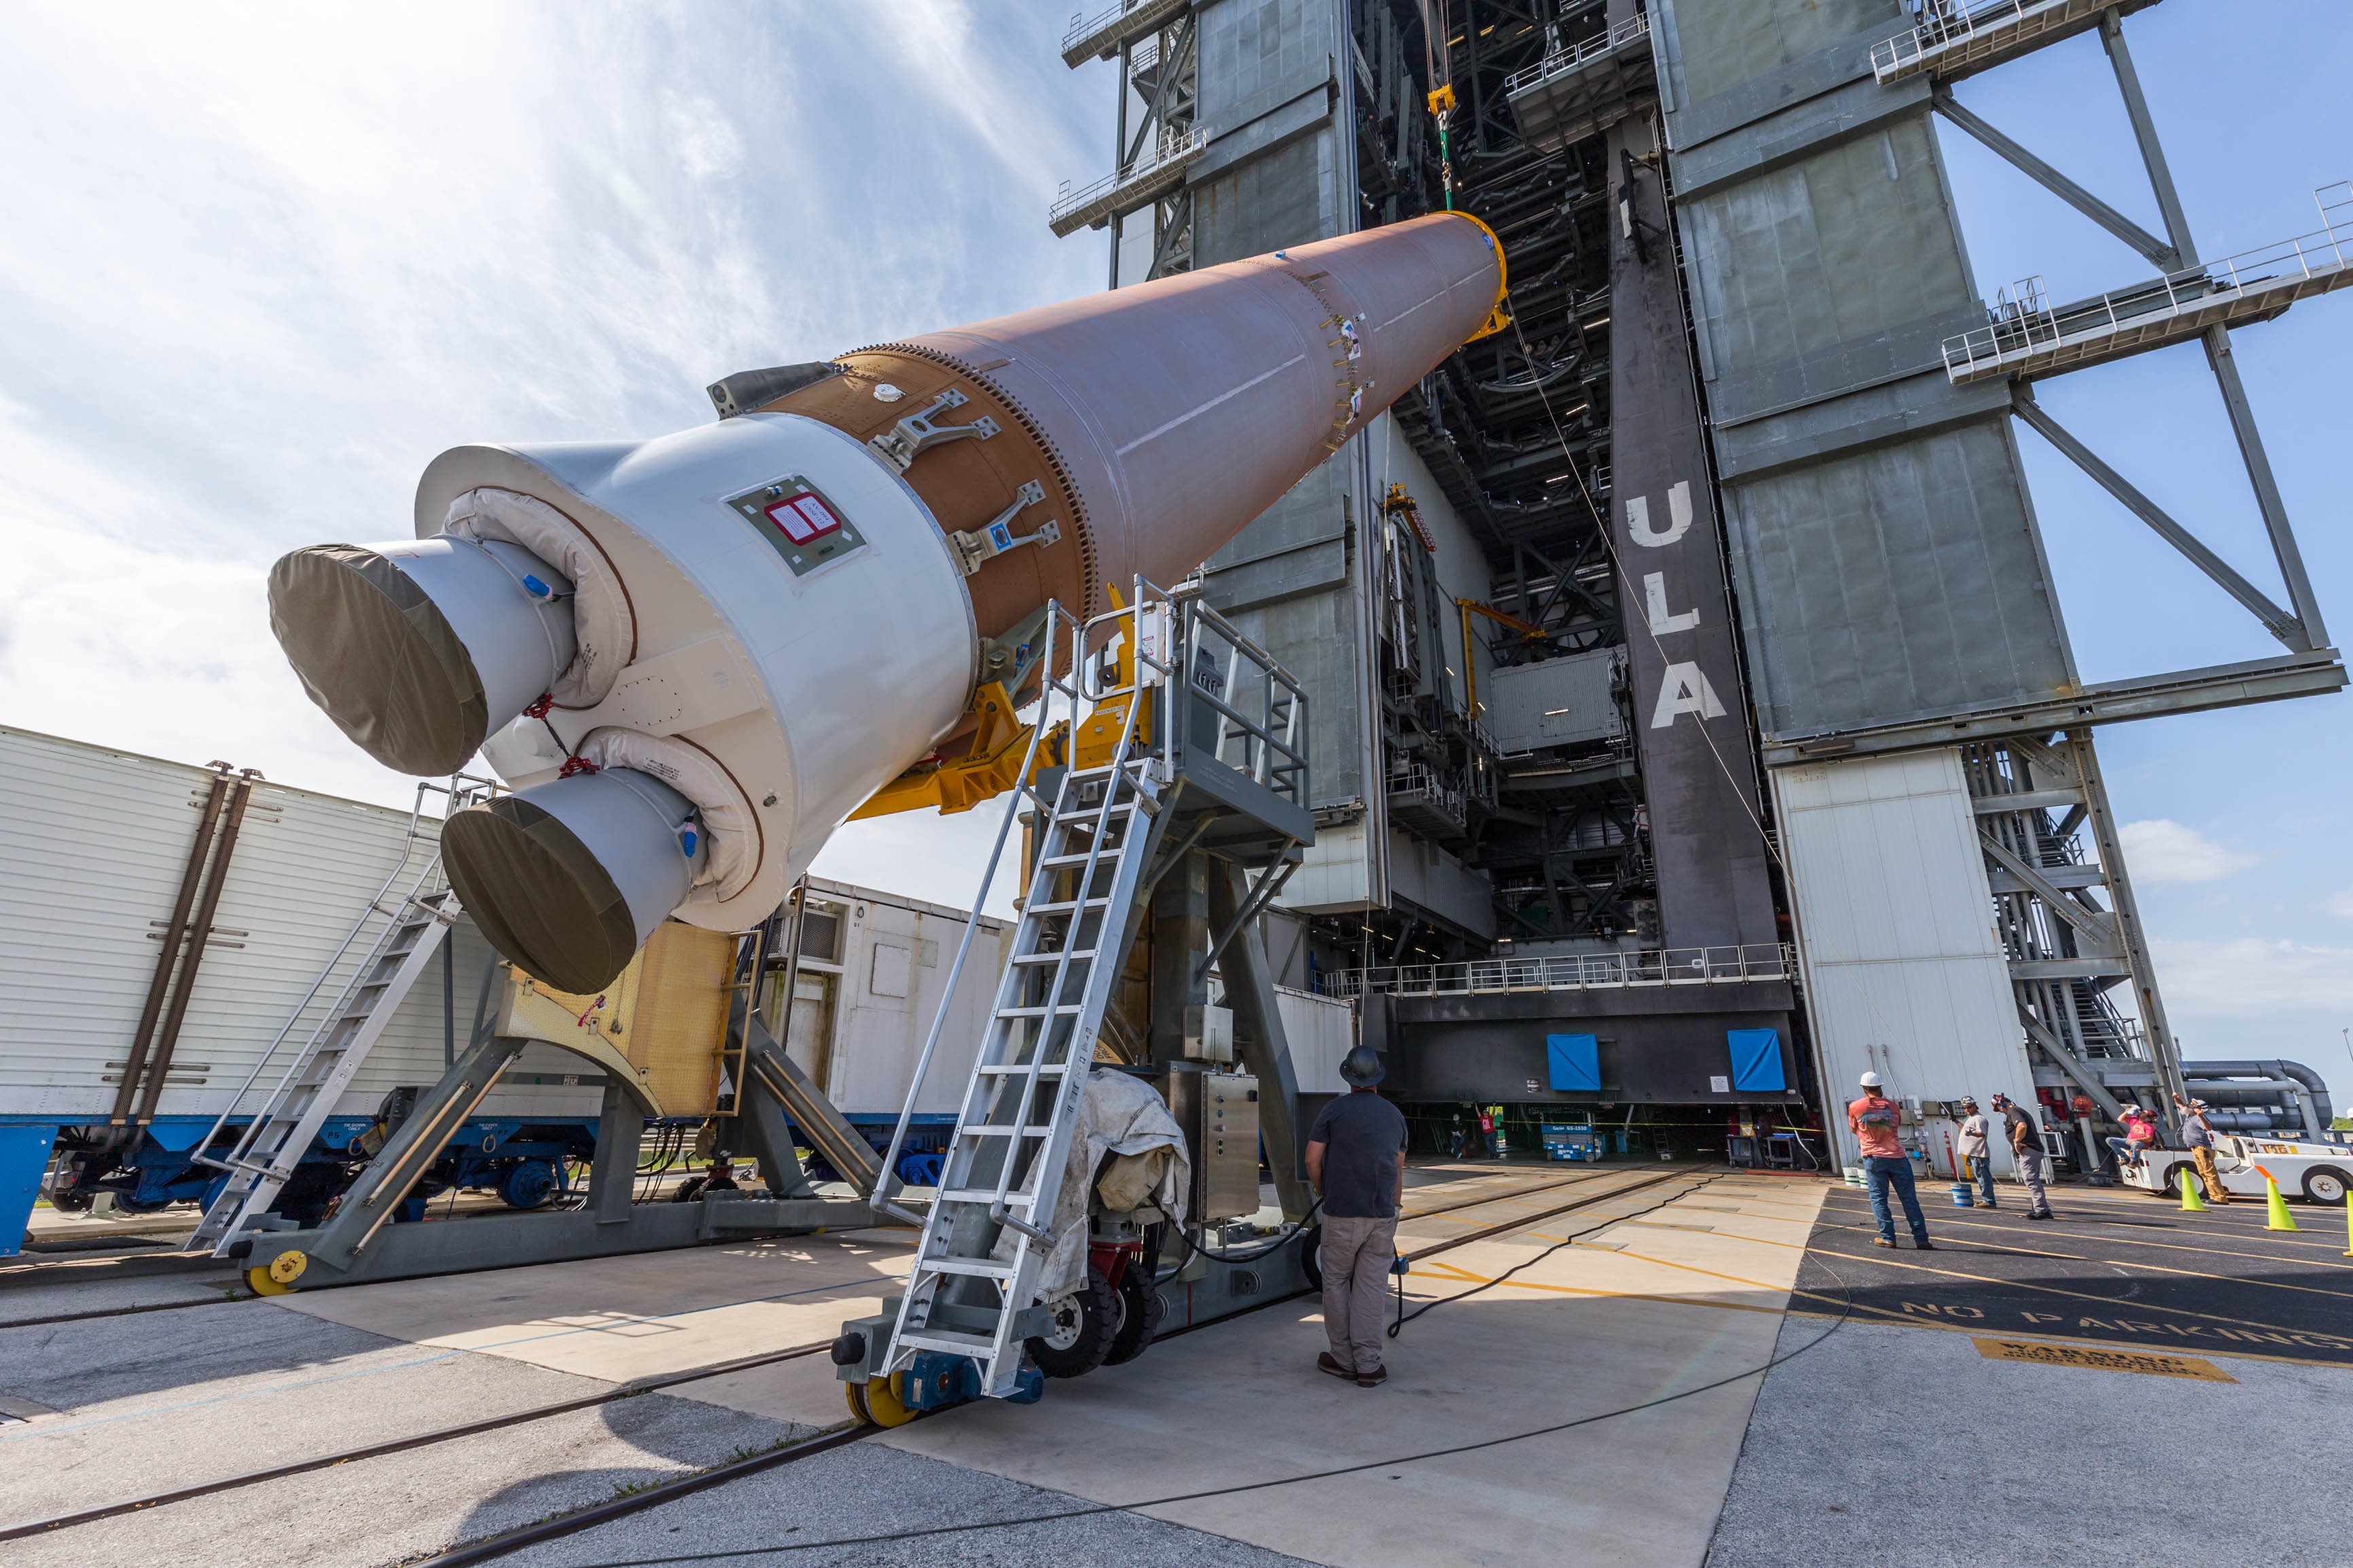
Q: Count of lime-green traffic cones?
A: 3